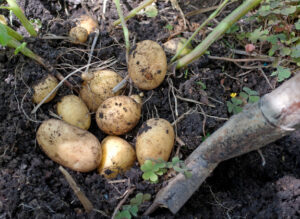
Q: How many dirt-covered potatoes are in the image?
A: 11